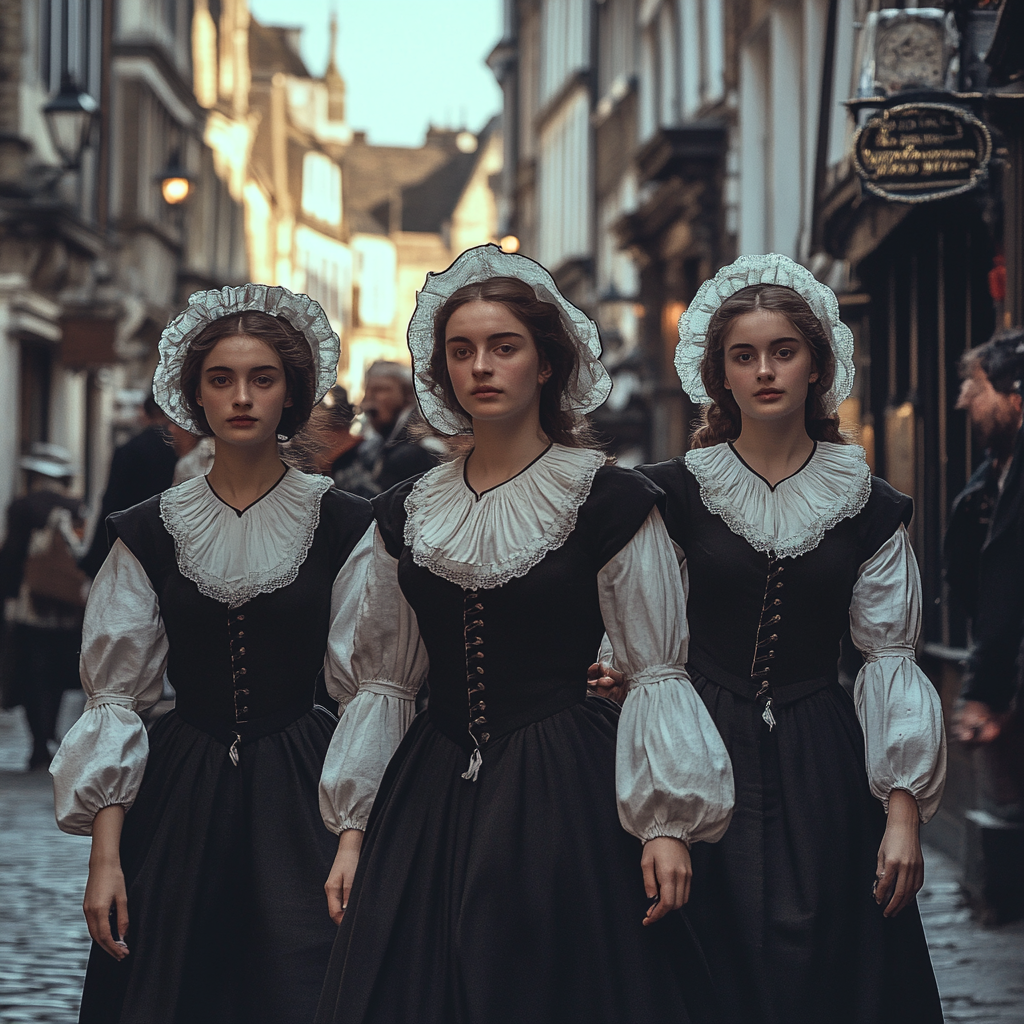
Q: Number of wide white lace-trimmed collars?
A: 3